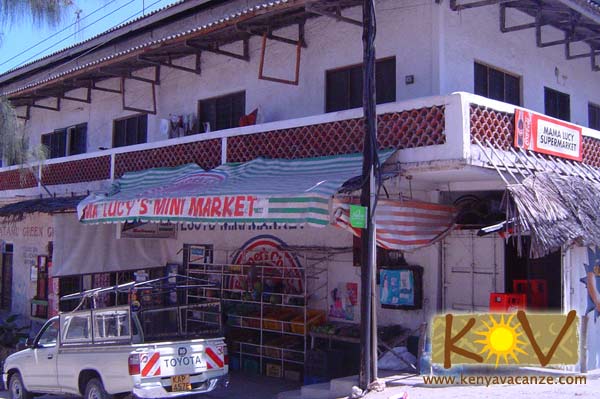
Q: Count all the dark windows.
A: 7